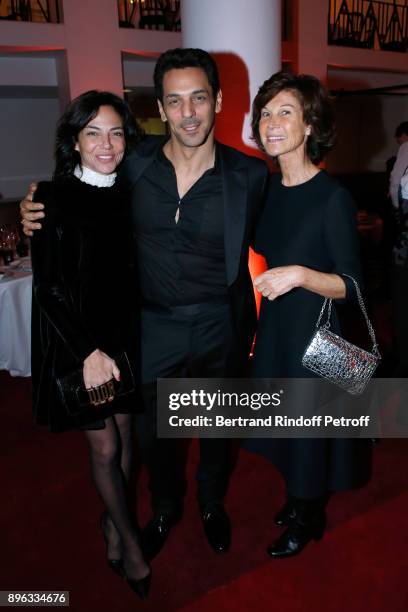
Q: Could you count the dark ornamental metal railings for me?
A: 3